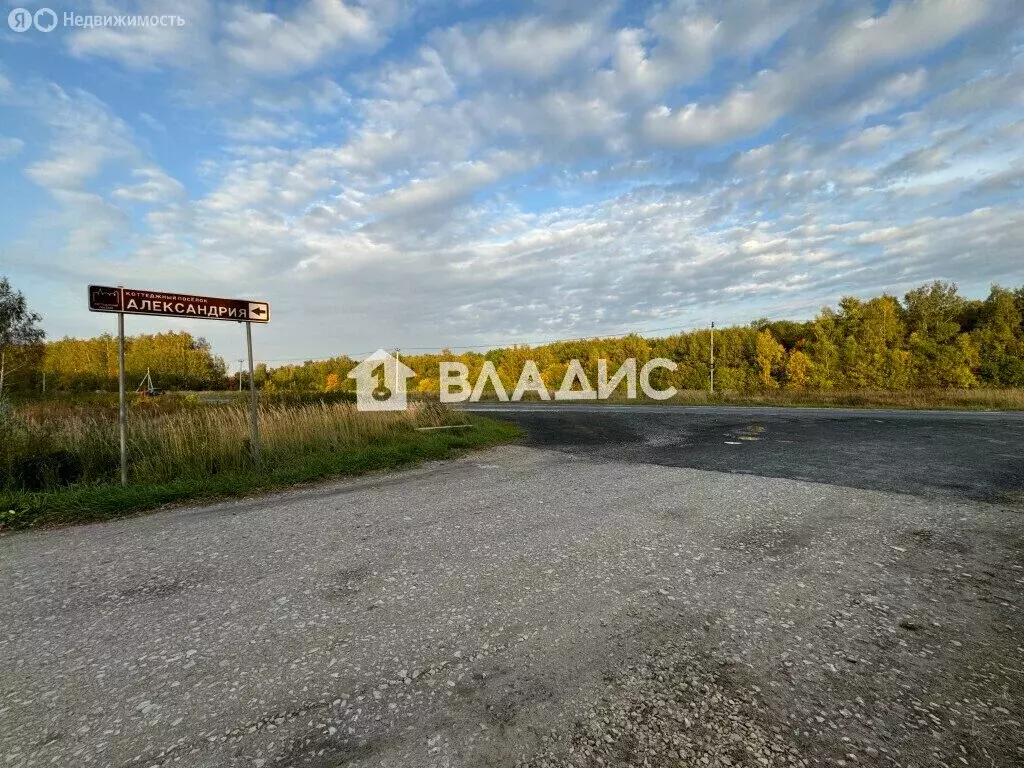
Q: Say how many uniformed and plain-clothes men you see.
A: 0